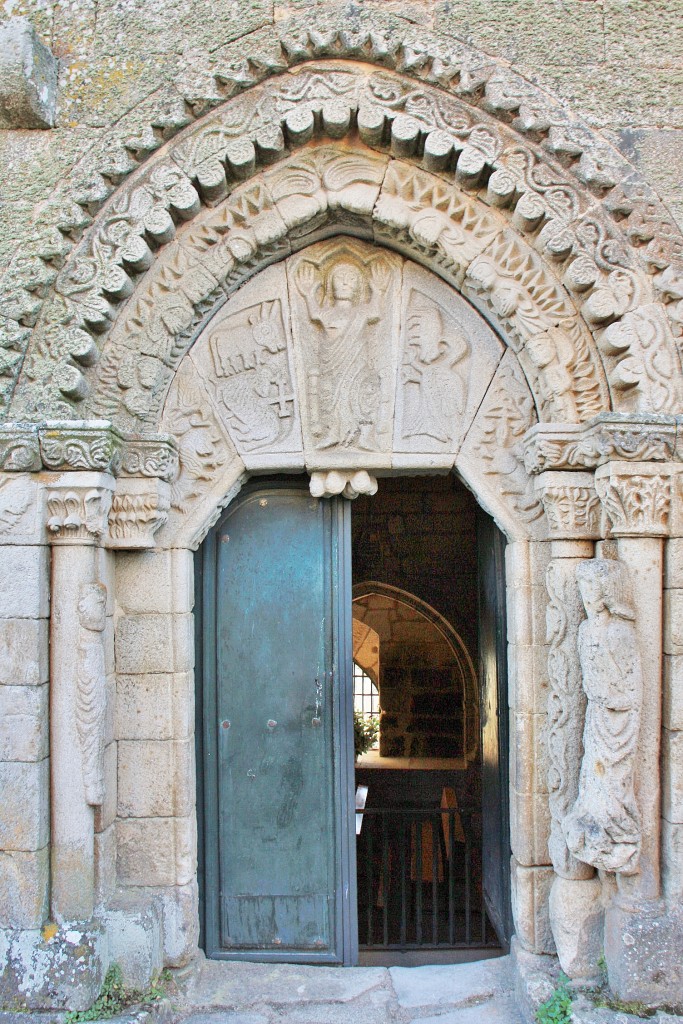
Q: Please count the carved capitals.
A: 4